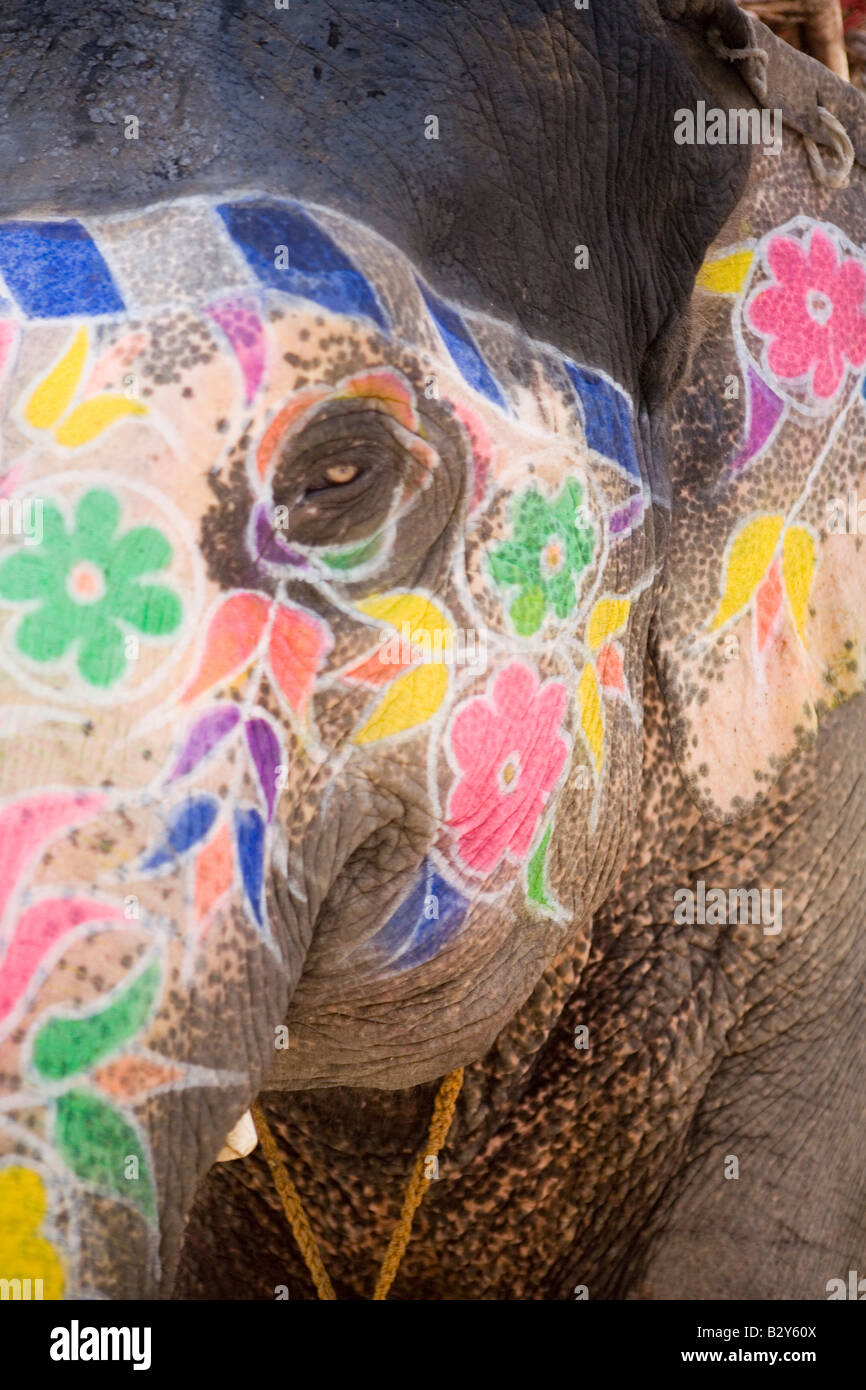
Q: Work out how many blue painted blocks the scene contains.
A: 4